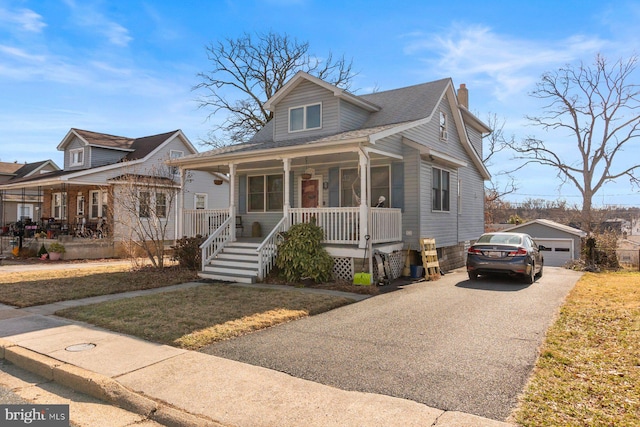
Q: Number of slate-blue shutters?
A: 4